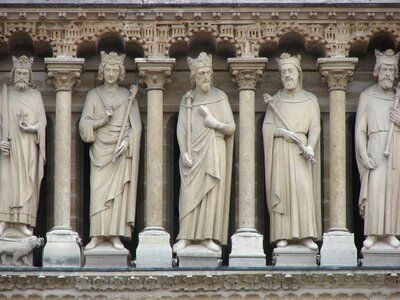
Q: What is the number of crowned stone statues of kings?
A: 5